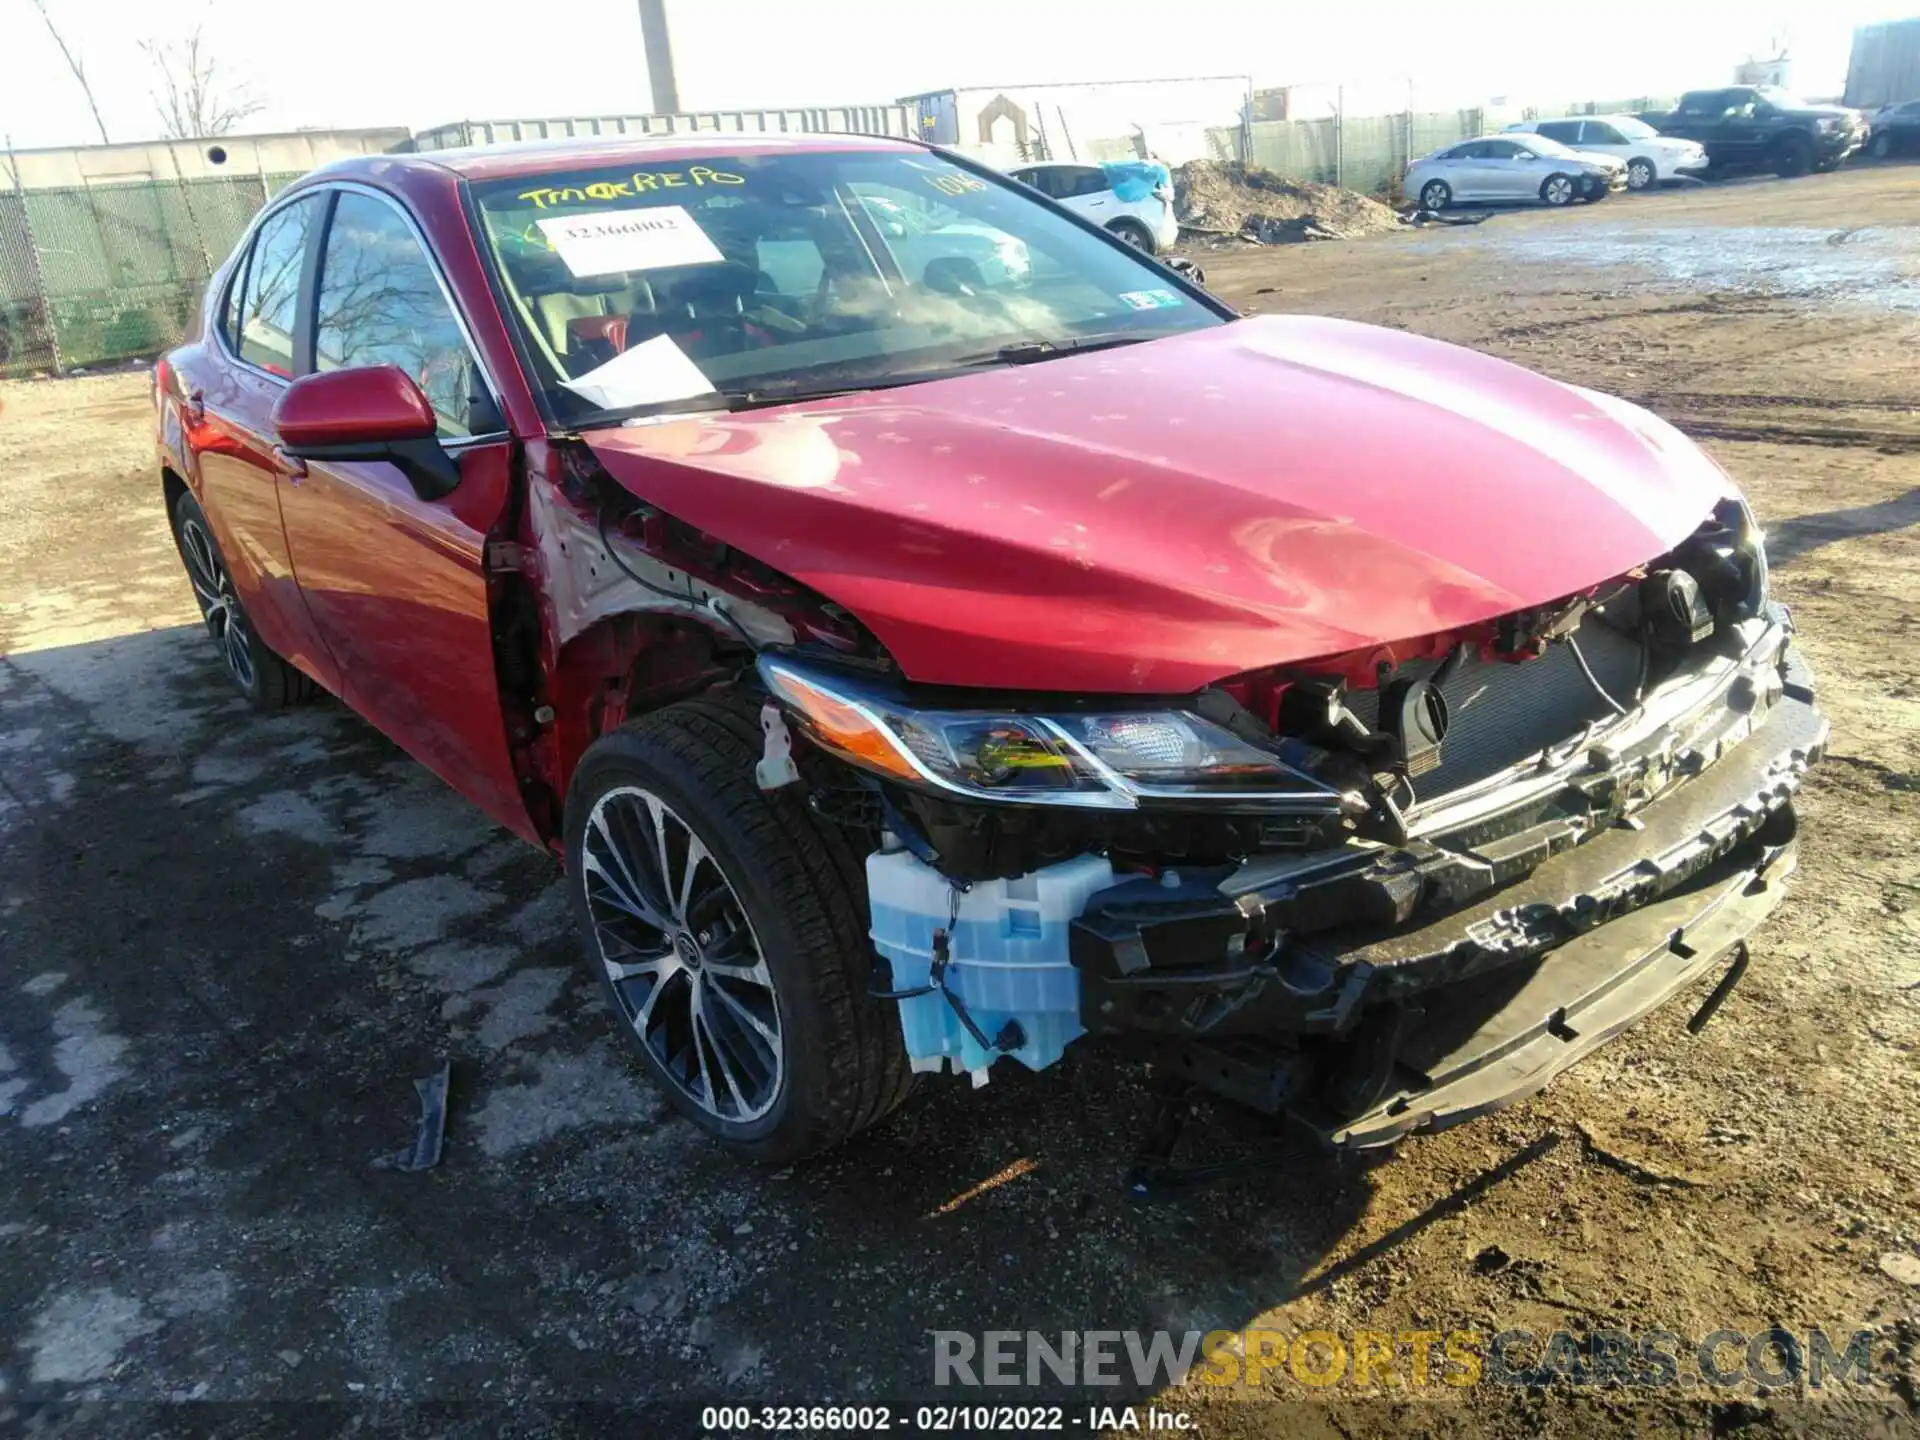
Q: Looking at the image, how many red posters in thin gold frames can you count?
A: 0